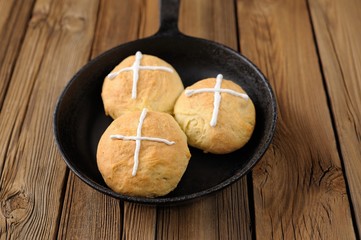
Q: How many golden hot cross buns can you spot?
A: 3